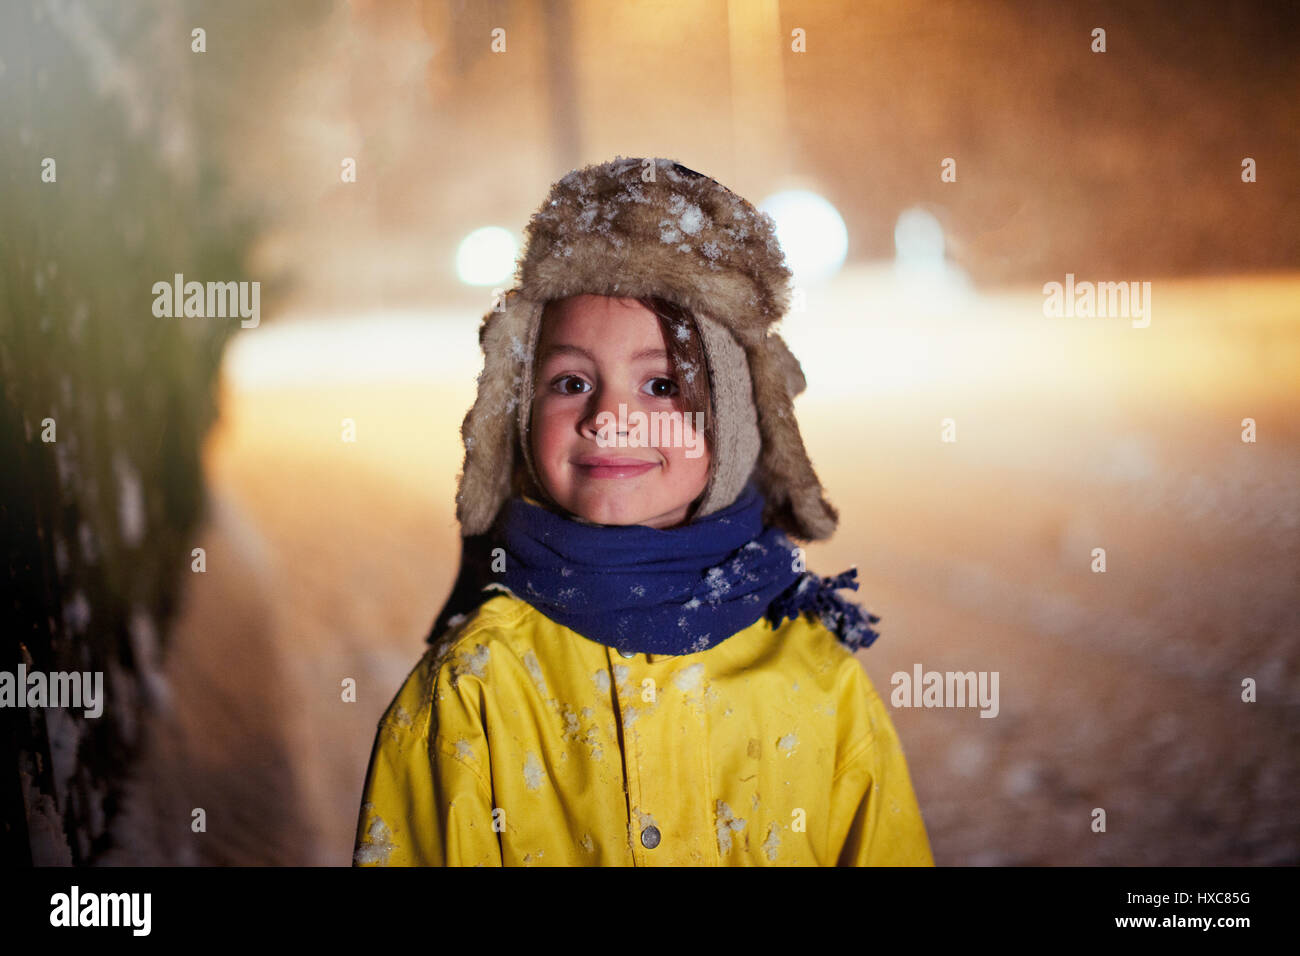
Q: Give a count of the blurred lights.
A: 3